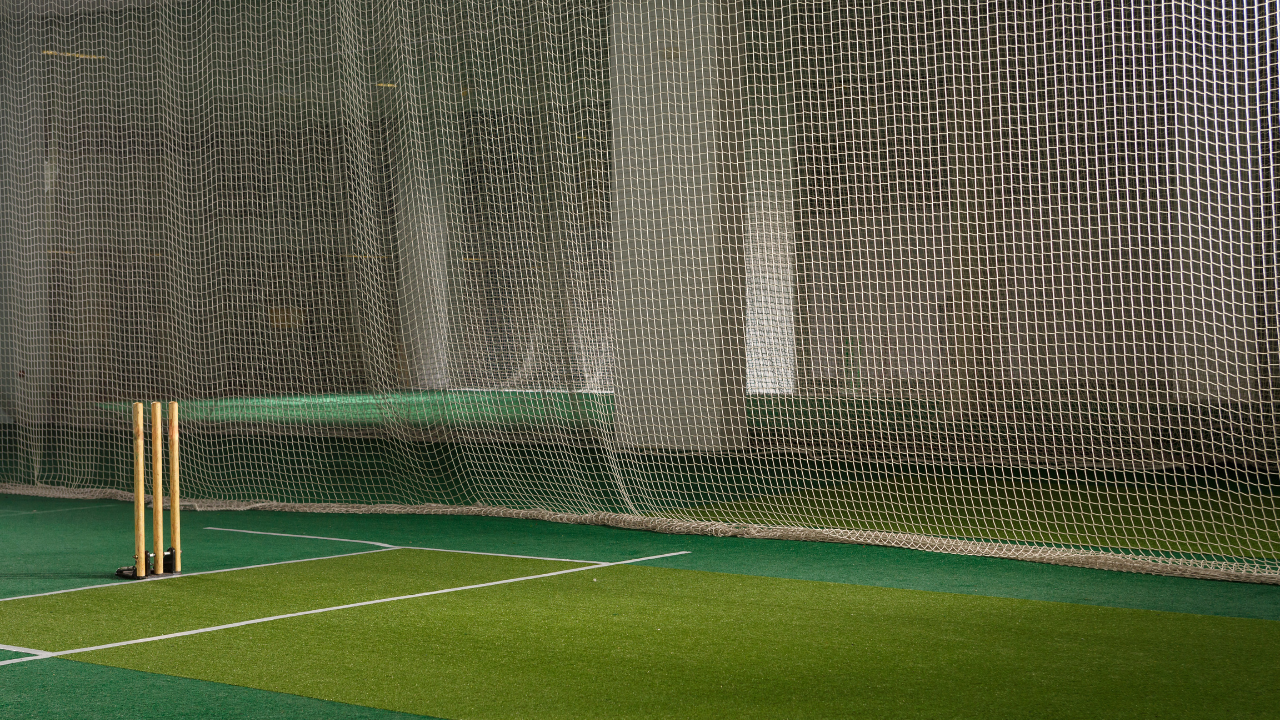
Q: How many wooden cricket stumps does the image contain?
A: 3